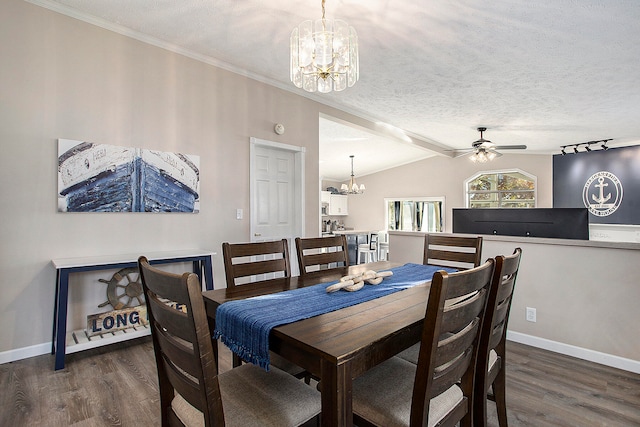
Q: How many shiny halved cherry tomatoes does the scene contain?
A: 0